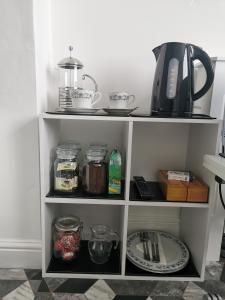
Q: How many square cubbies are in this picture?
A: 4